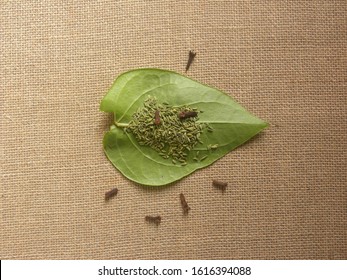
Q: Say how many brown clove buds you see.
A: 7